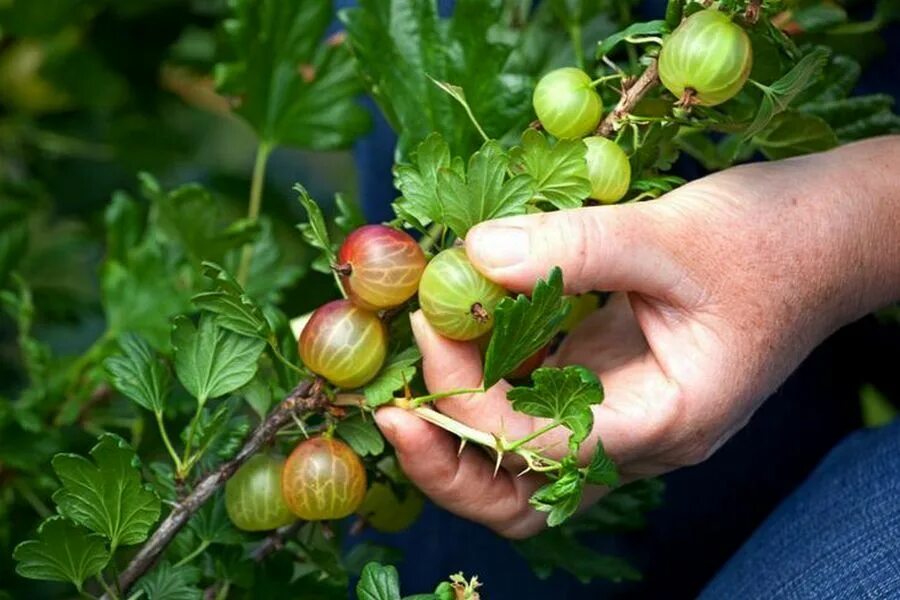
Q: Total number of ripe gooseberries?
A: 3